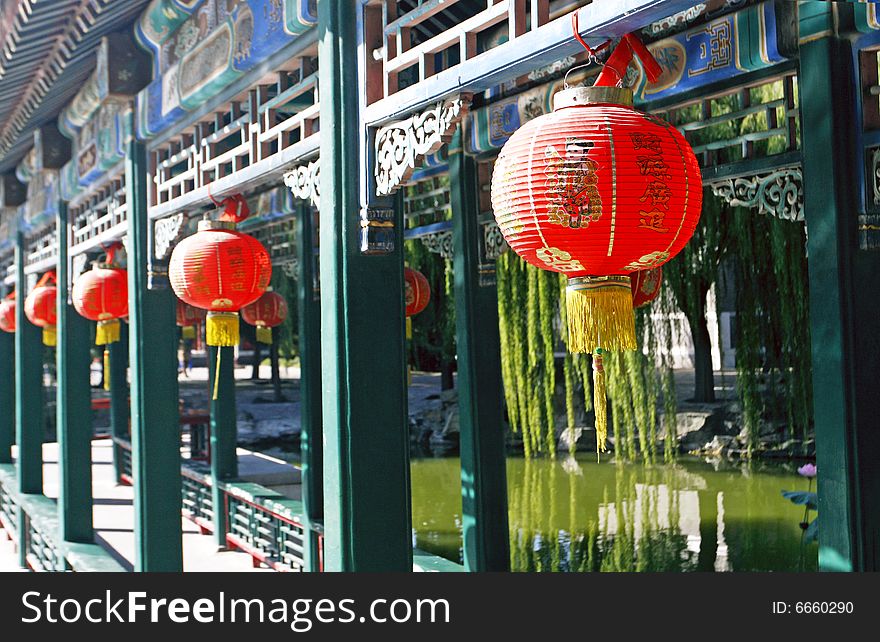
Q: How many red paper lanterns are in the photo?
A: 9